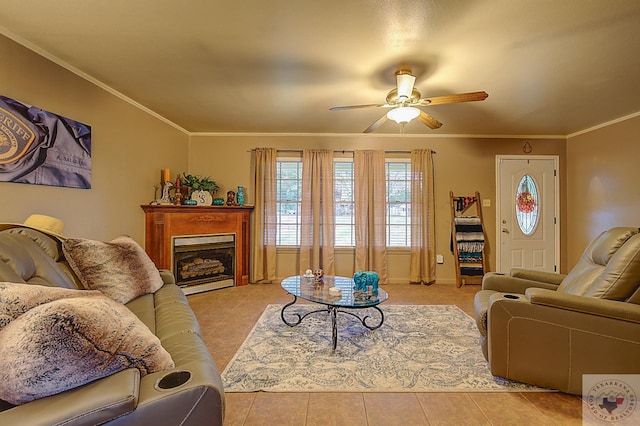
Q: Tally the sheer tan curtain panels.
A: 4